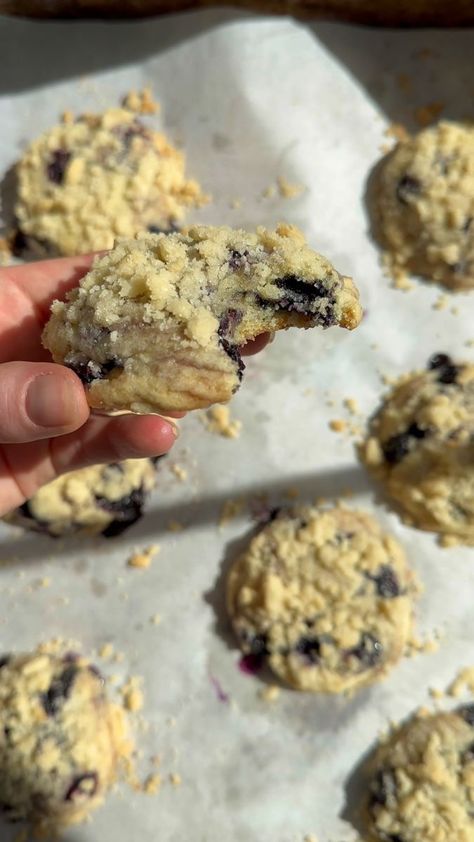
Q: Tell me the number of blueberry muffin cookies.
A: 8